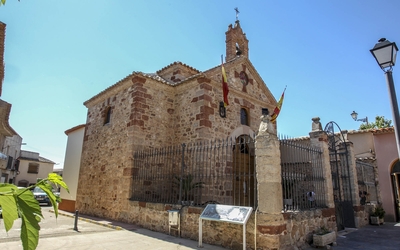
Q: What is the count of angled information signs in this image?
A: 1